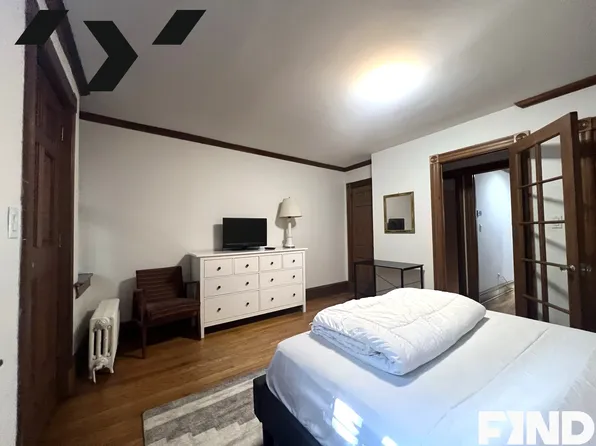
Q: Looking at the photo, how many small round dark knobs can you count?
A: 12